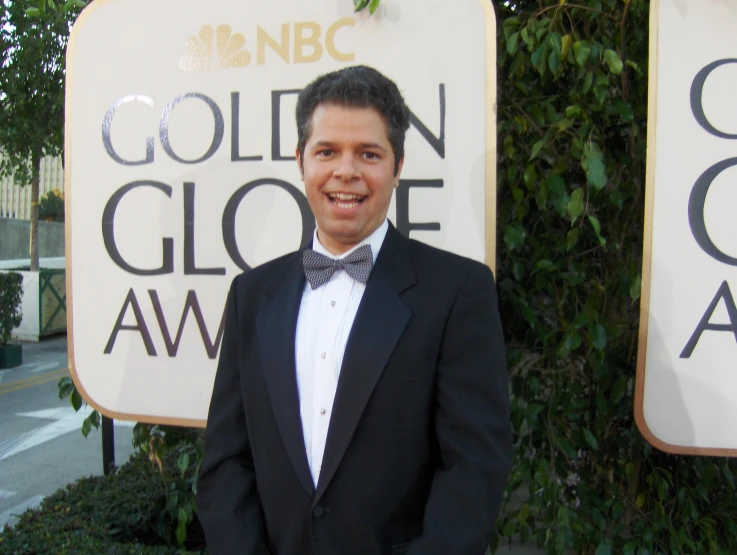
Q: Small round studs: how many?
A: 3